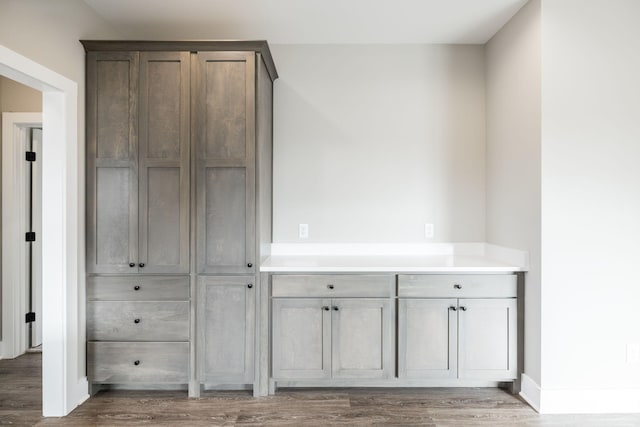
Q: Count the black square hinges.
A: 3